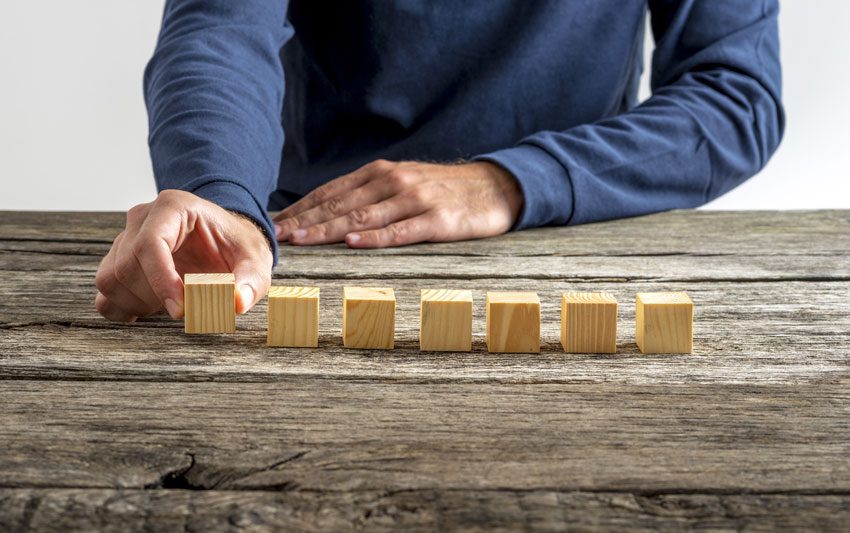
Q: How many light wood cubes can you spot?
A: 7